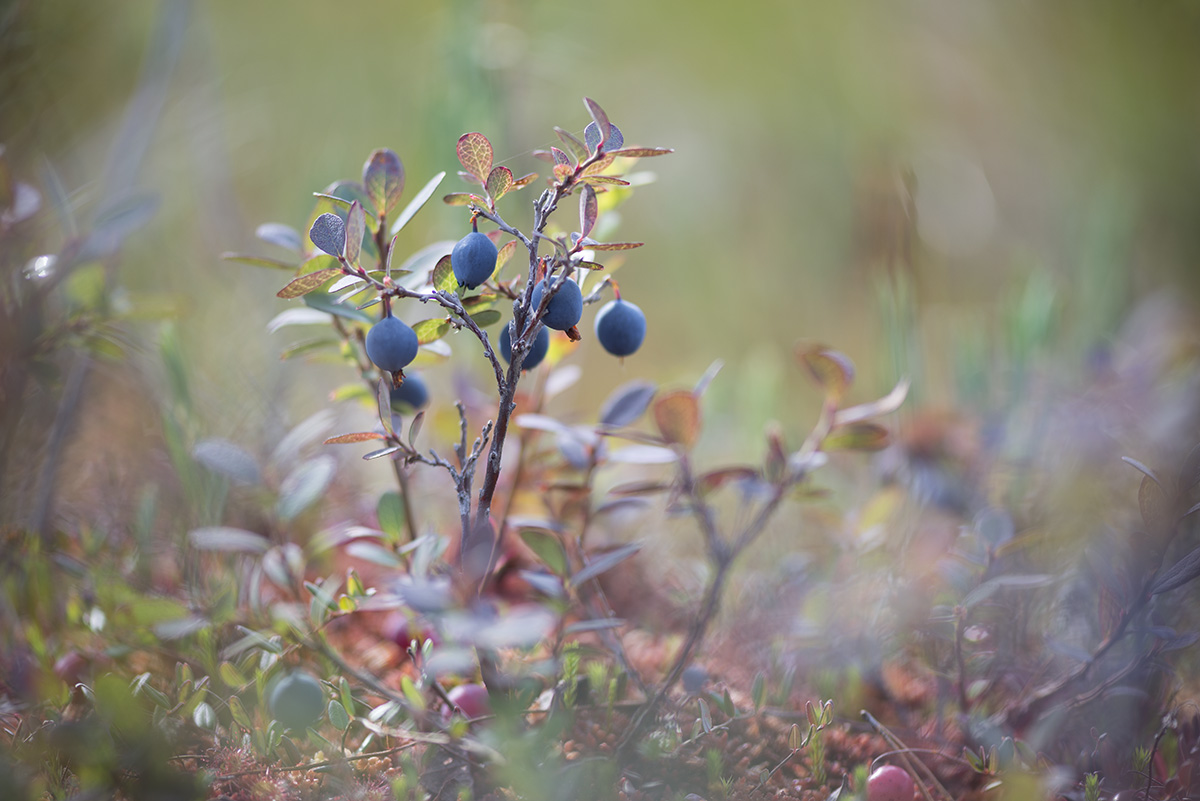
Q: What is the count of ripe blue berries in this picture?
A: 6